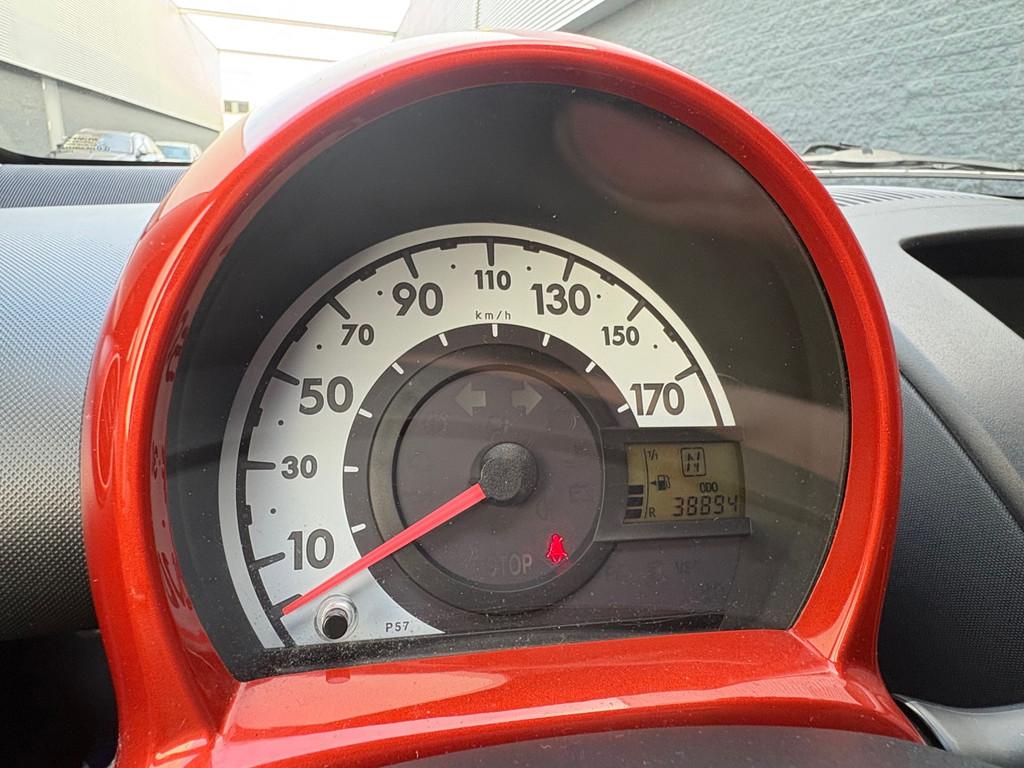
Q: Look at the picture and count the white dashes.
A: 9